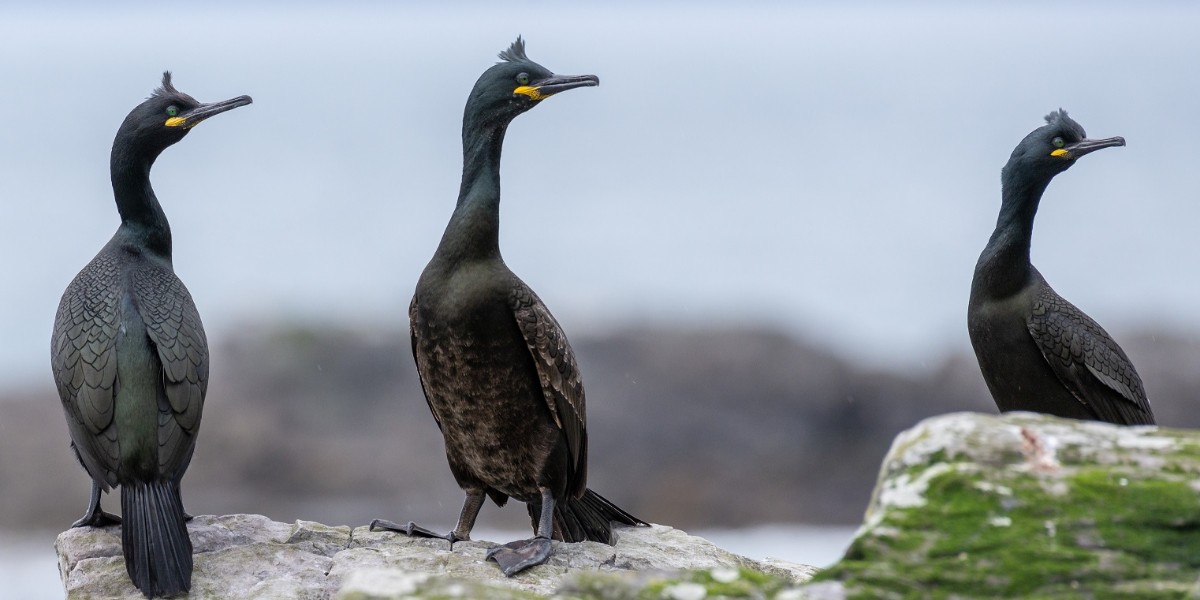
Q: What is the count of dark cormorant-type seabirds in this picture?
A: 3